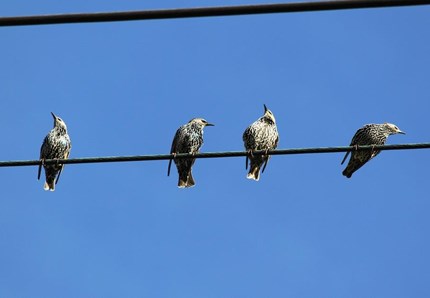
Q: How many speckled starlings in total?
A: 4